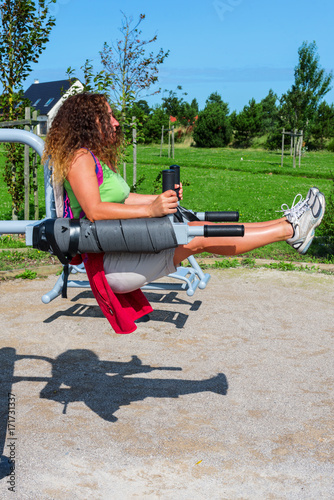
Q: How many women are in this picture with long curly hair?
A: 1